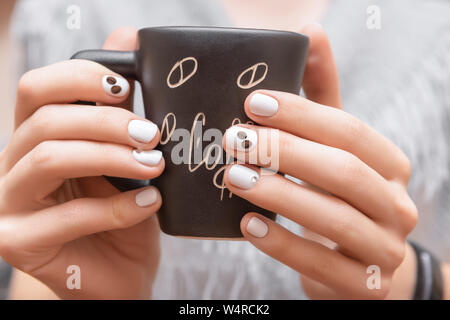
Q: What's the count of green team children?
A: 0